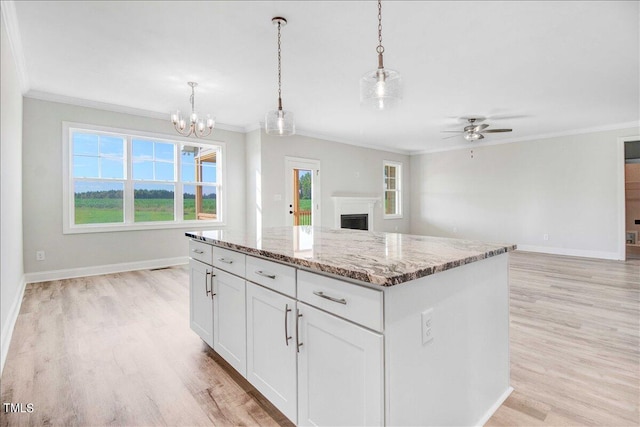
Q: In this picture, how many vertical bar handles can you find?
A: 4